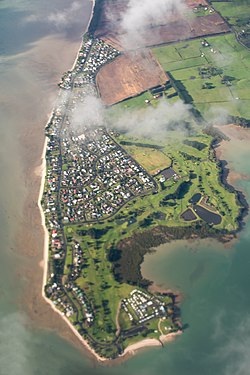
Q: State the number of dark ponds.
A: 3